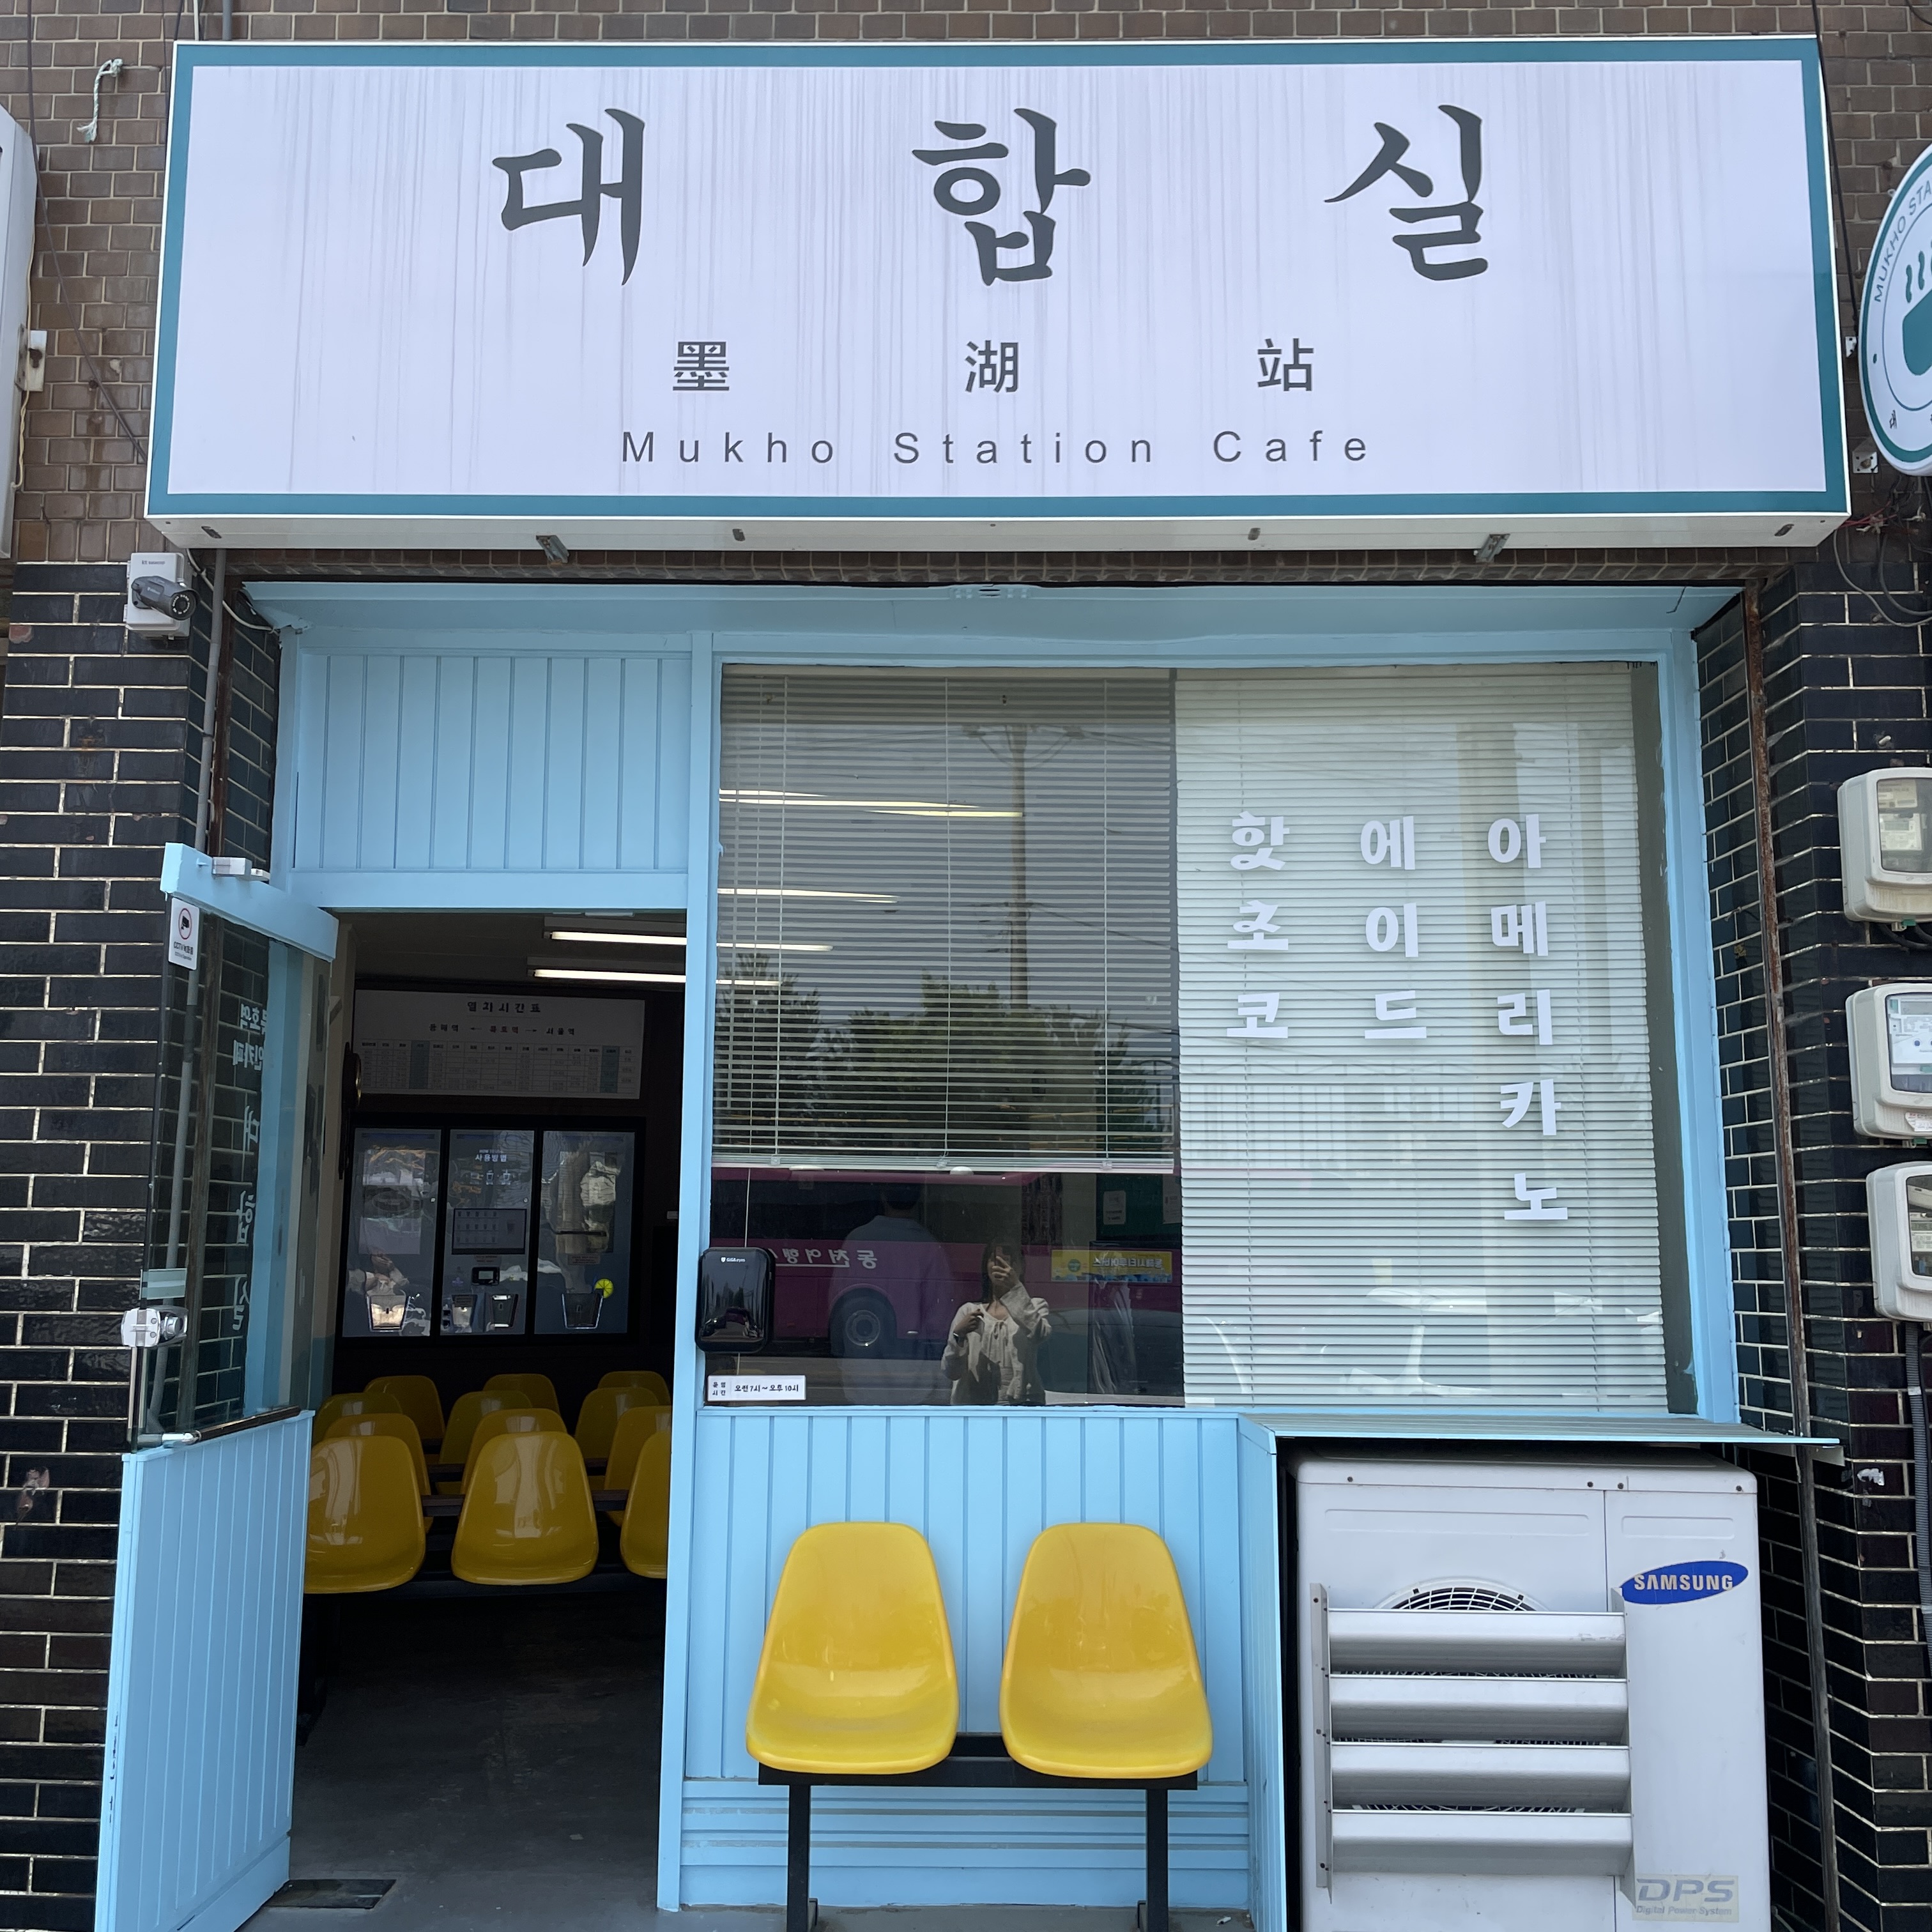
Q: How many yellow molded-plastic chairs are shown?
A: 14